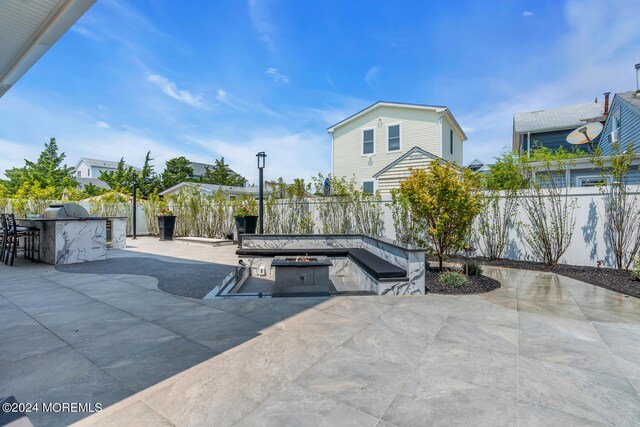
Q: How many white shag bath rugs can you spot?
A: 0